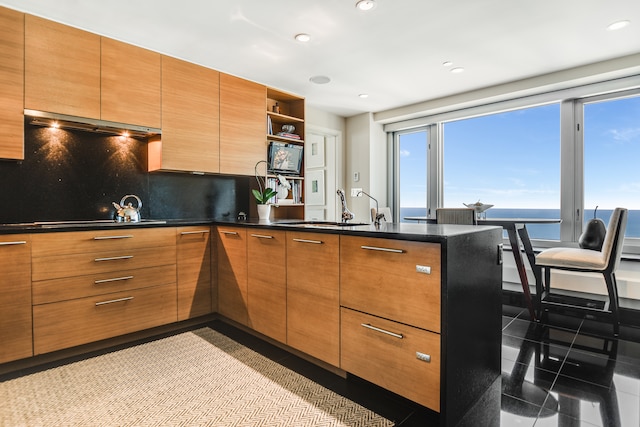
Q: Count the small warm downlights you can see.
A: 2